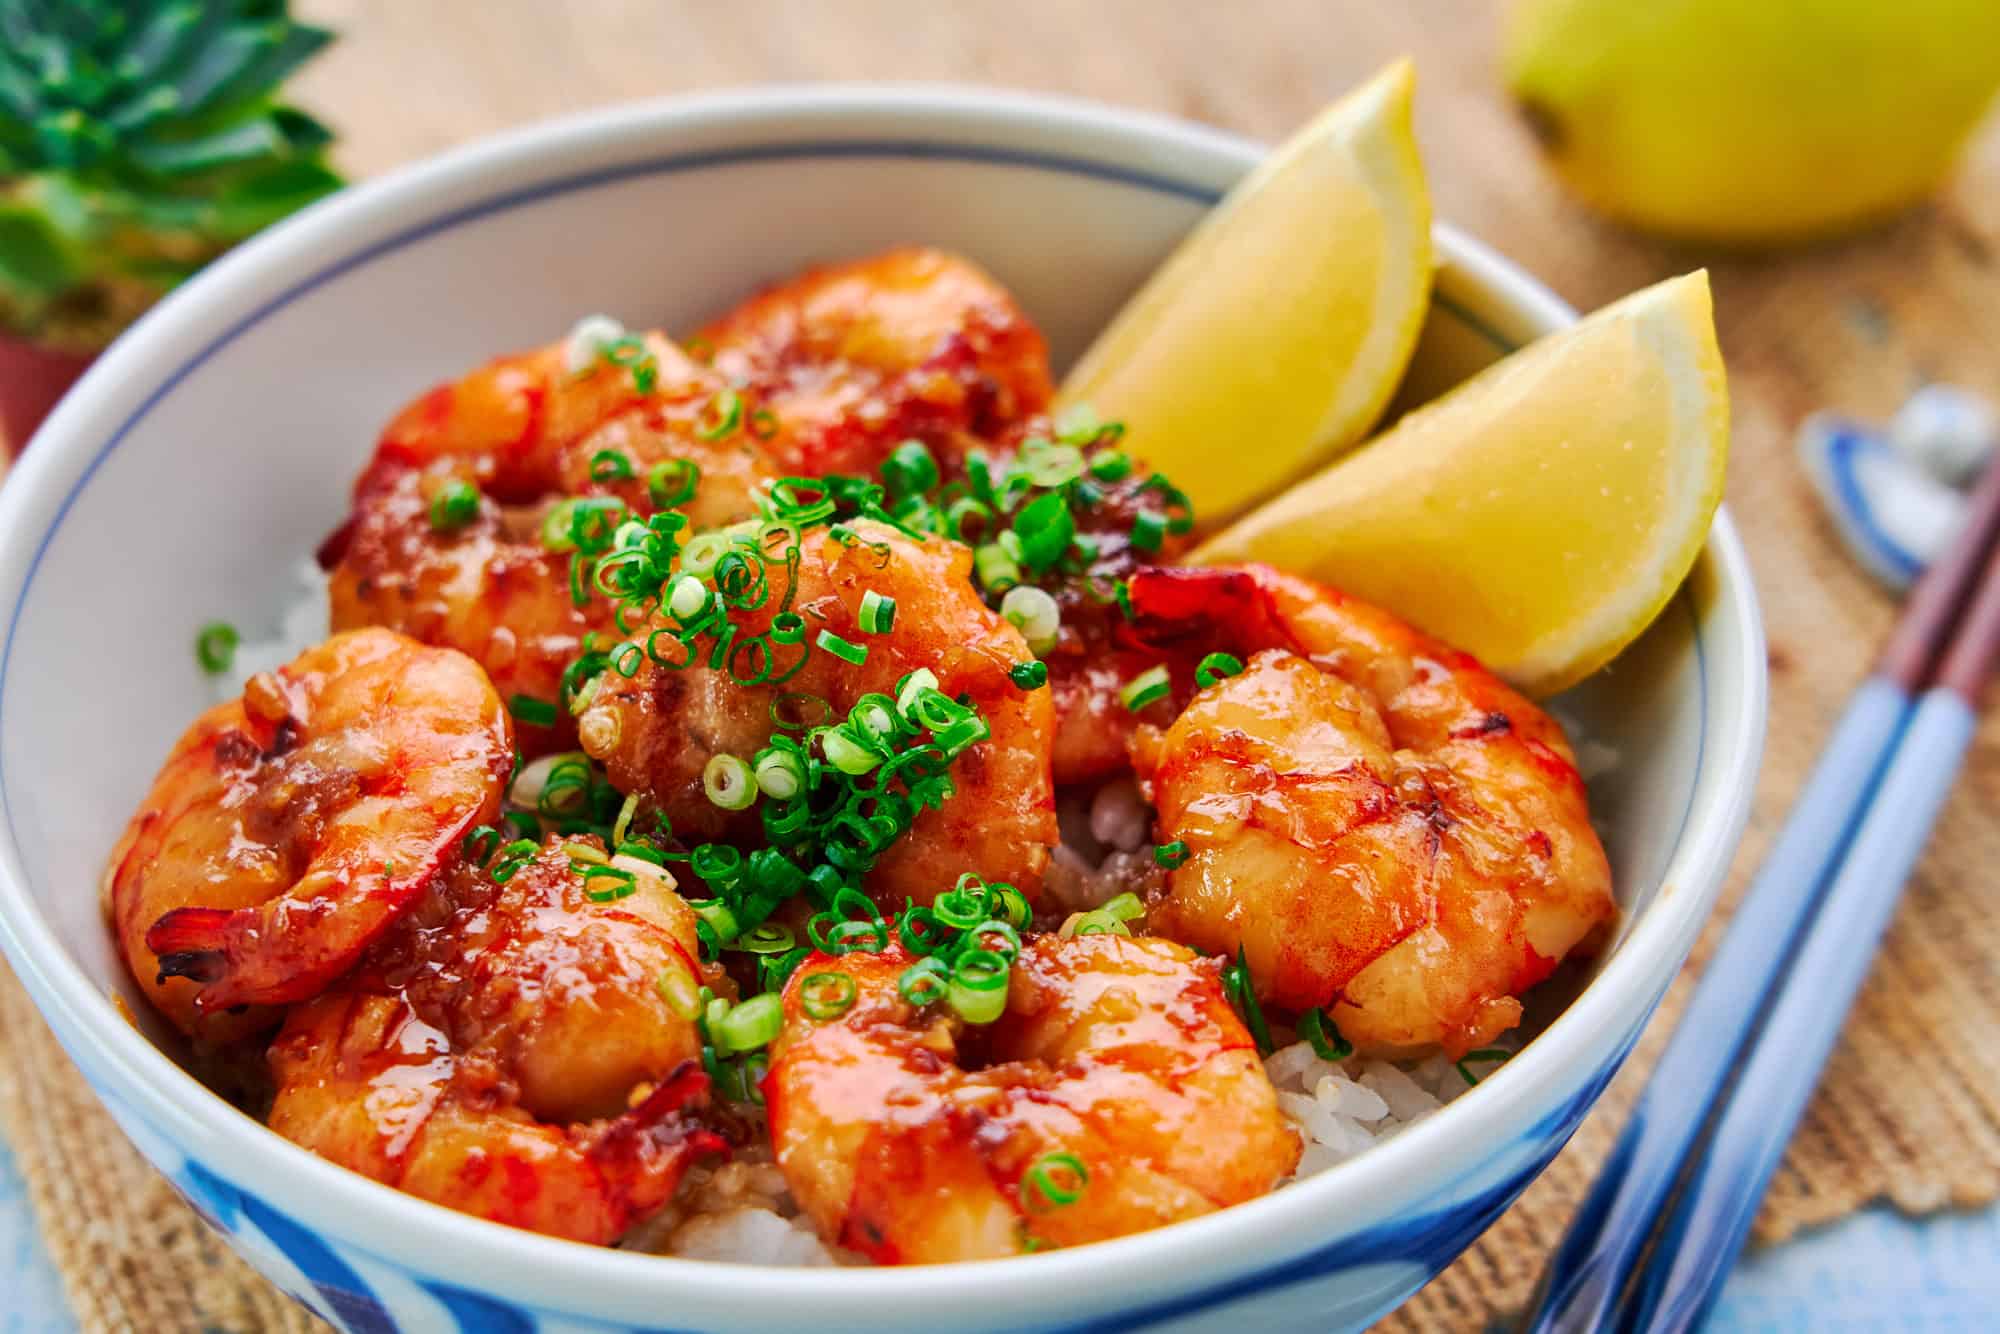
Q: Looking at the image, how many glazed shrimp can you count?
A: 8